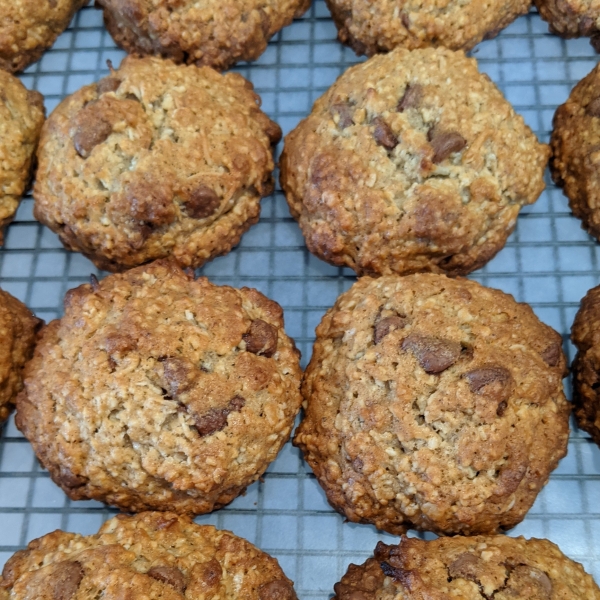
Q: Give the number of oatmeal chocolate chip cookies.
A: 14